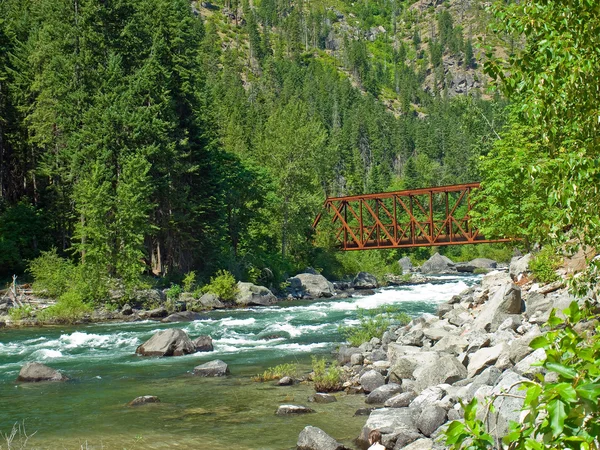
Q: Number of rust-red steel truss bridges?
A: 1